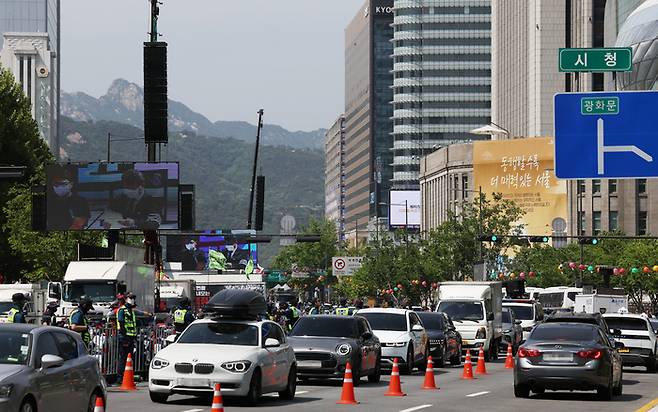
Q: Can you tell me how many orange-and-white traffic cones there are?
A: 9